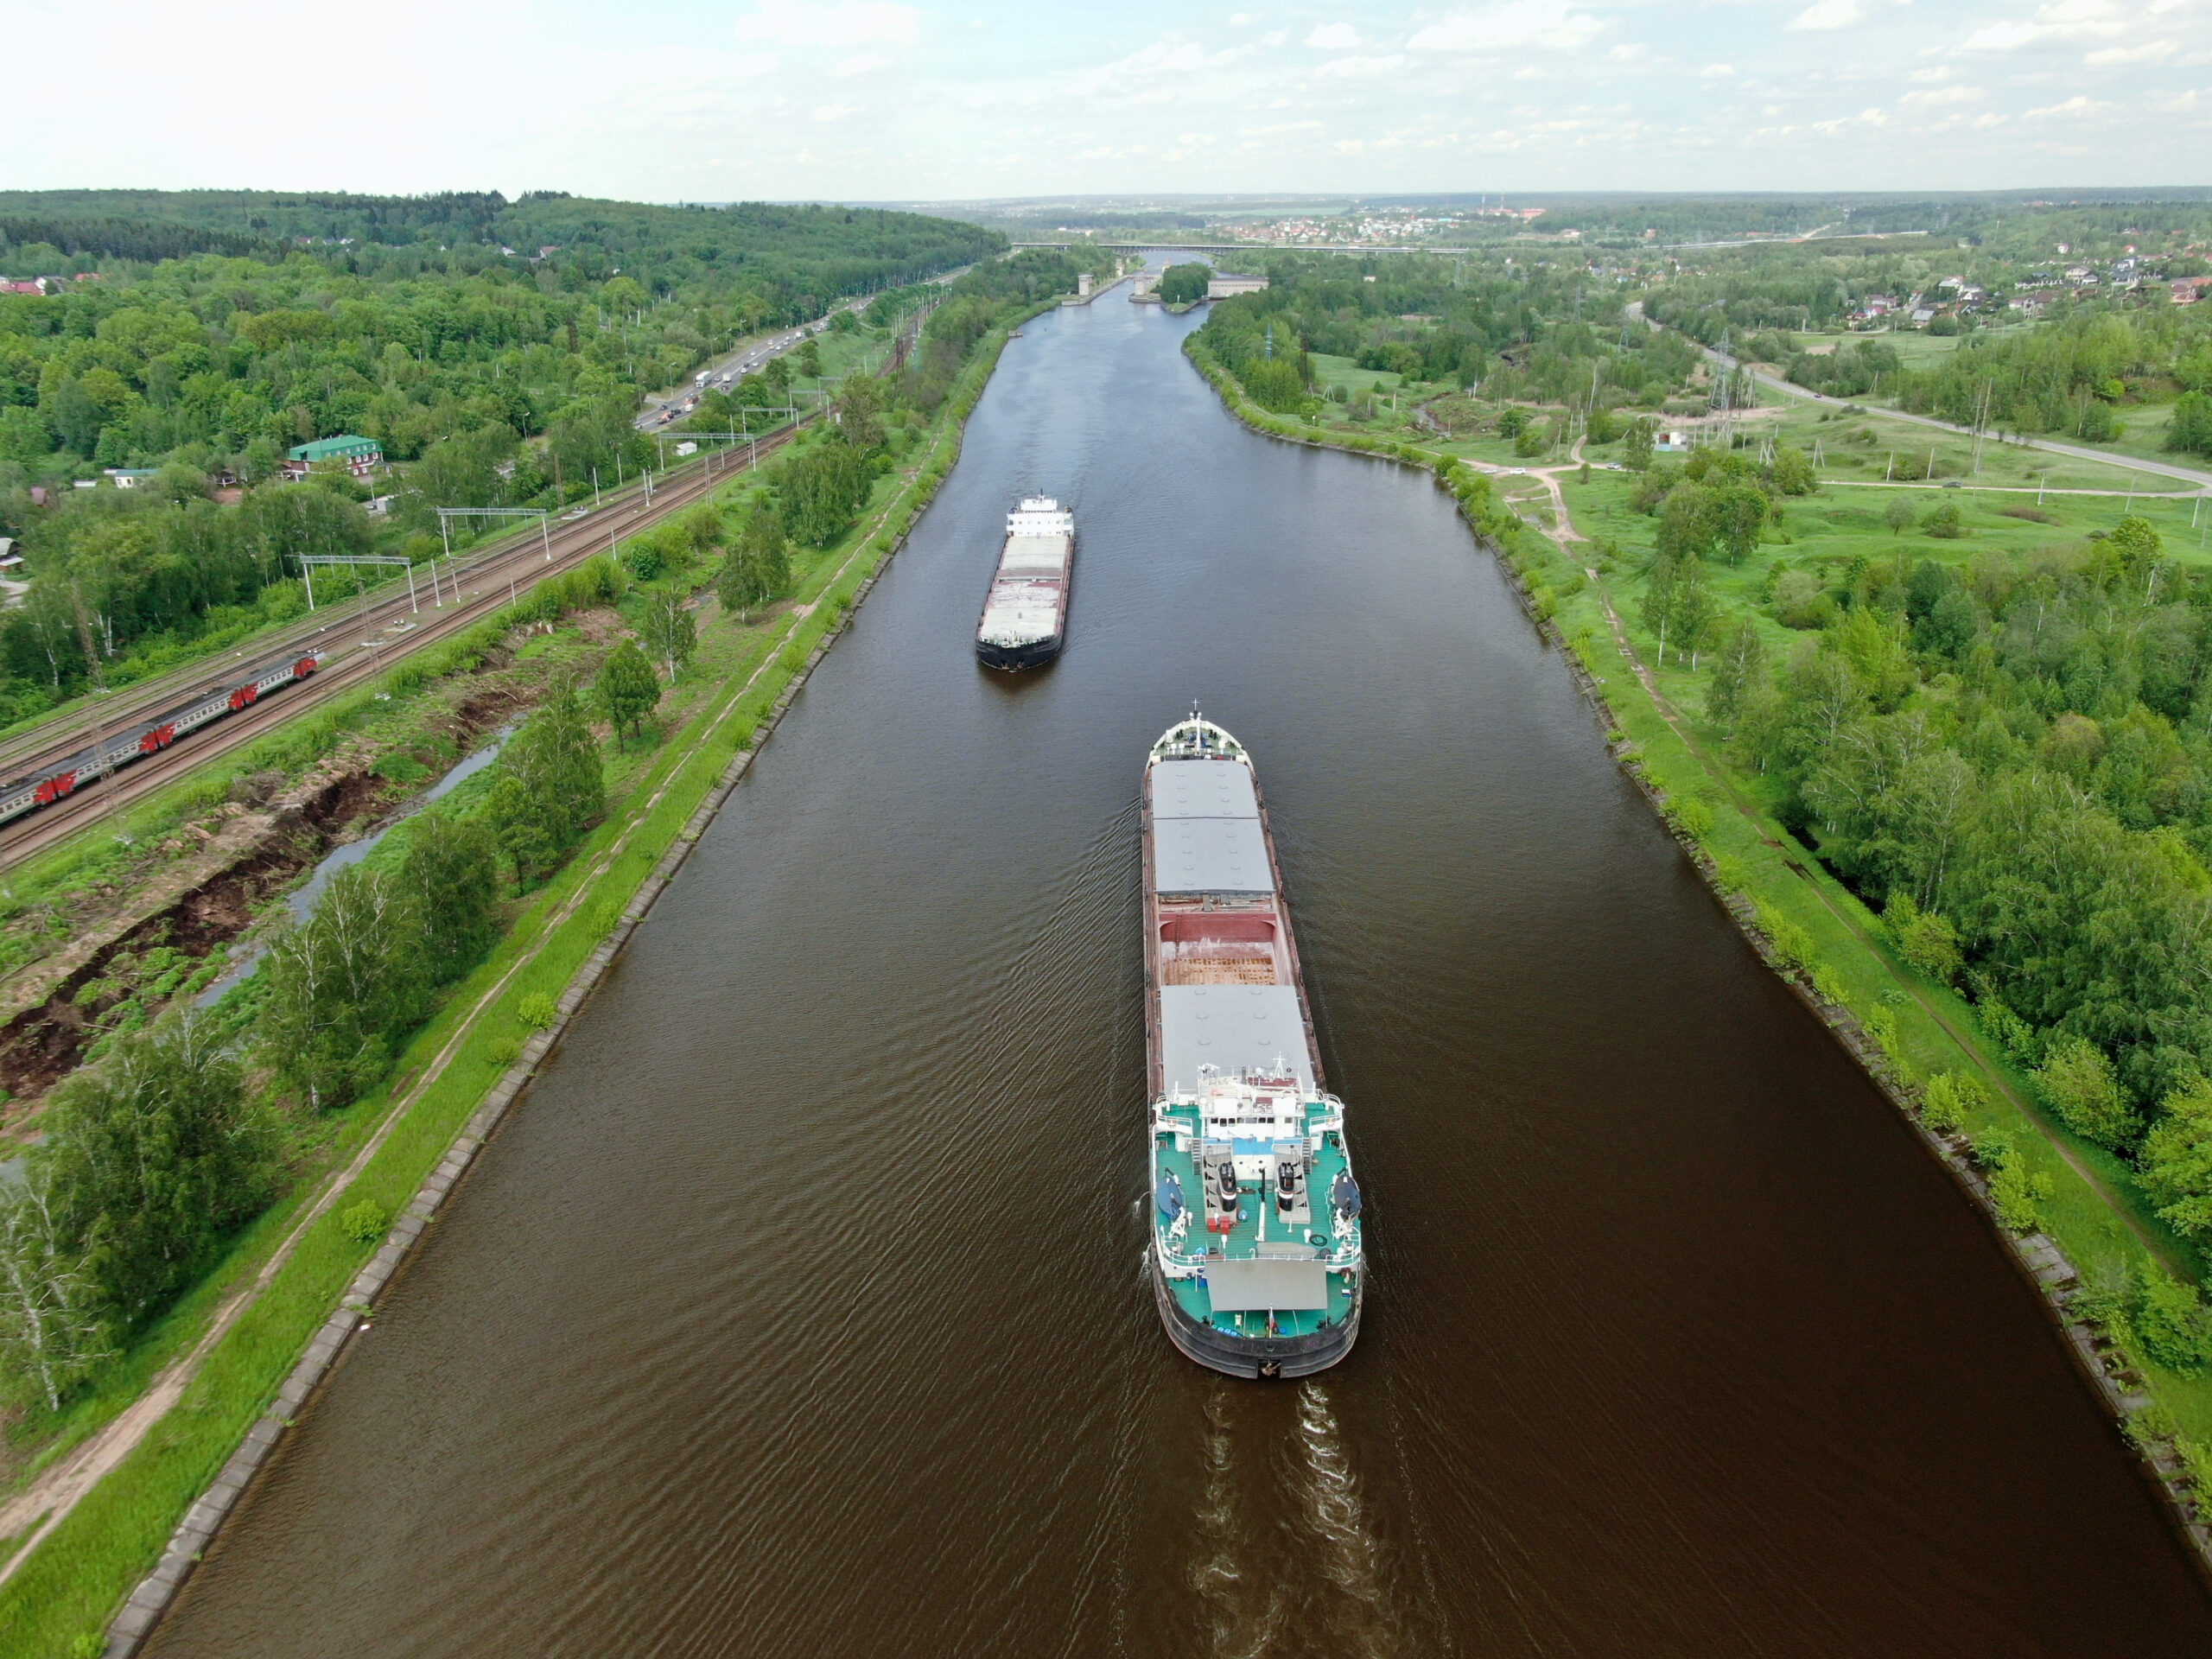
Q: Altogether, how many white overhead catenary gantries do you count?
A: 6